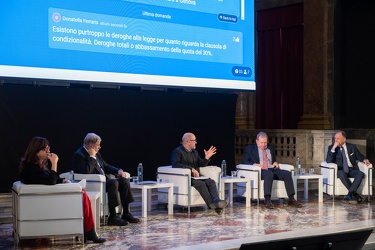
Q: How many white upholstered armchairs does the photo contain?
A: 5